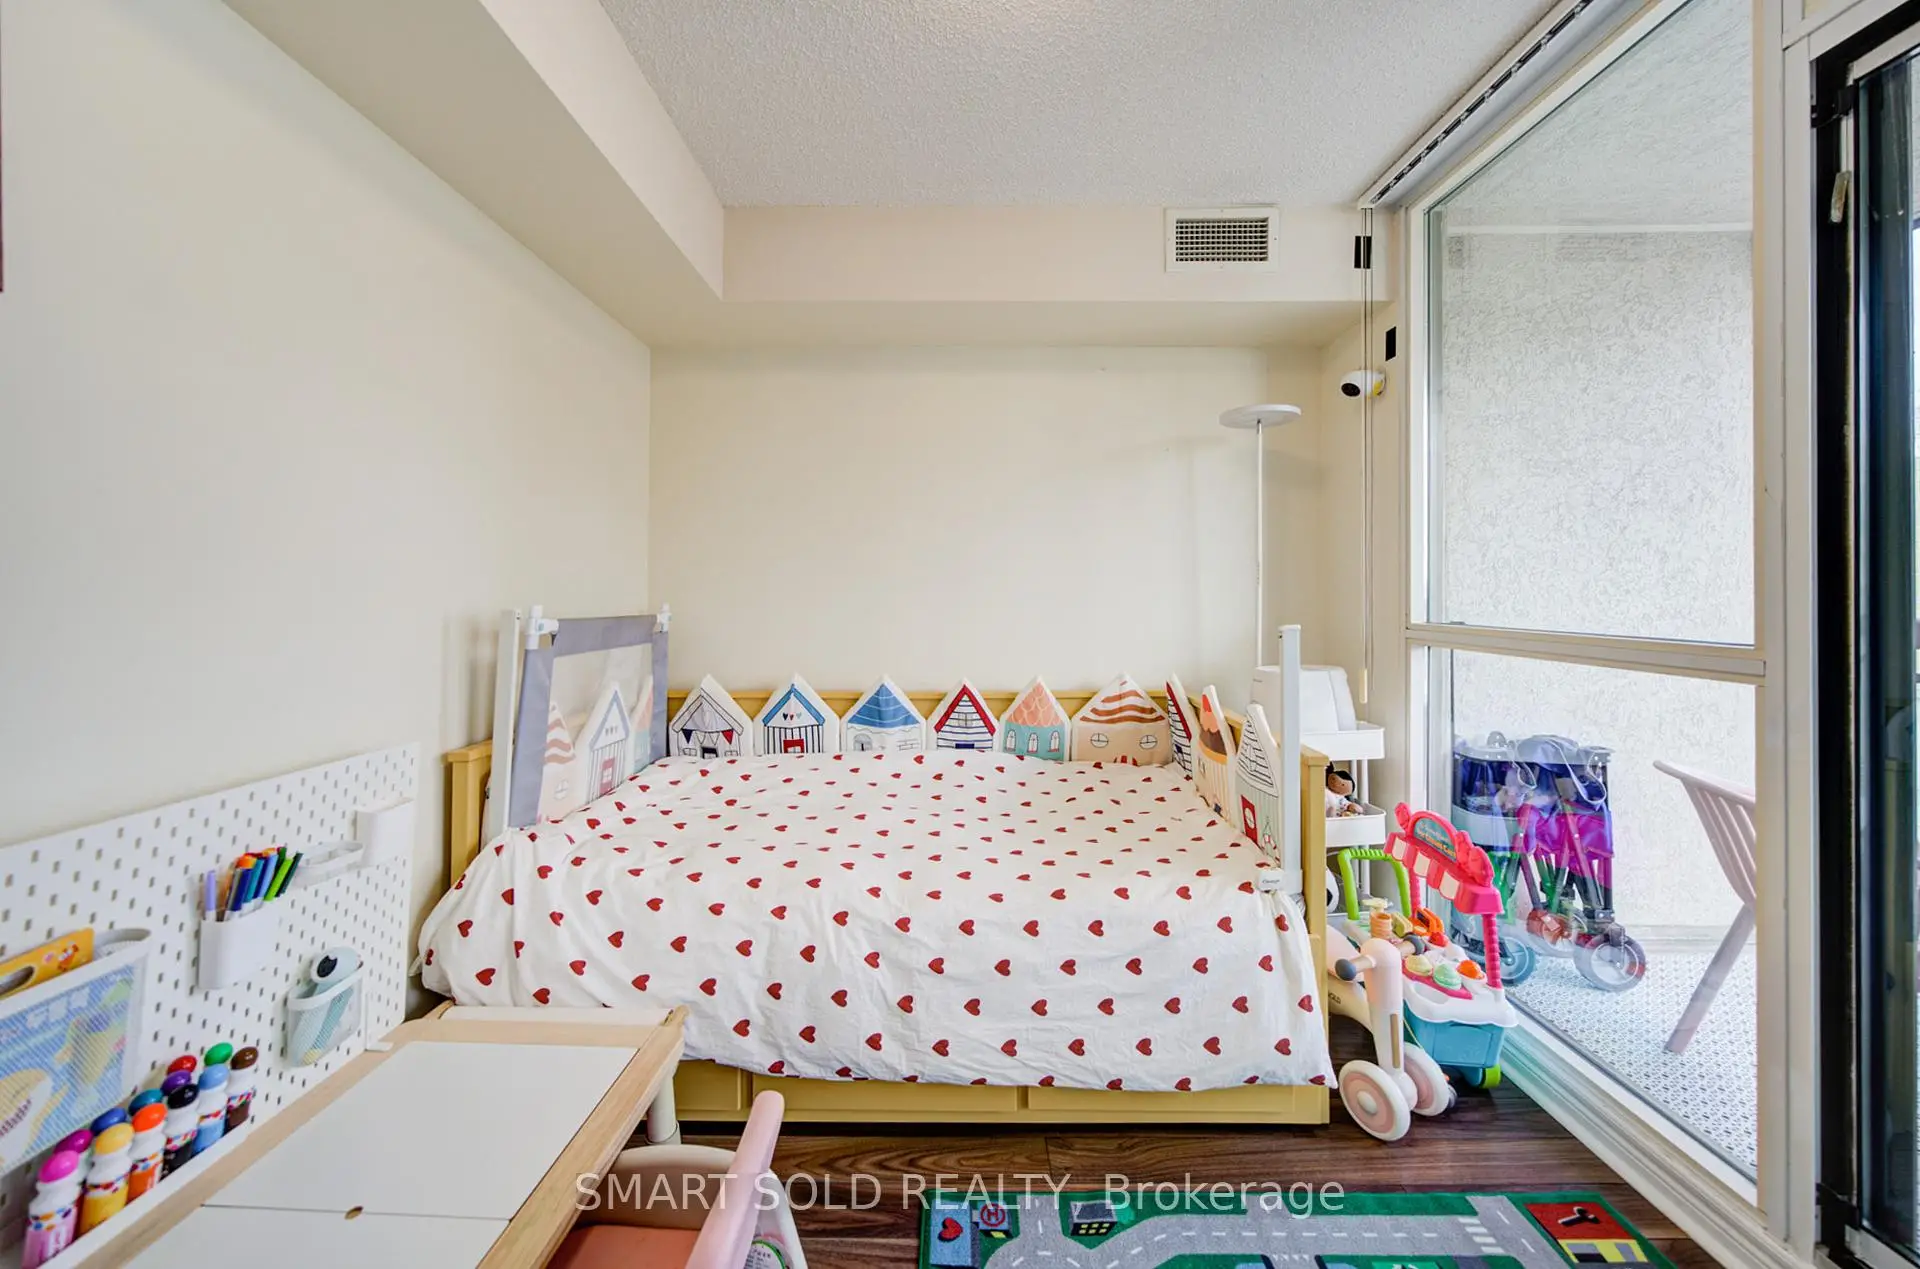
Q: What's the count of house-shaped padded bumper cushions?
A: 12